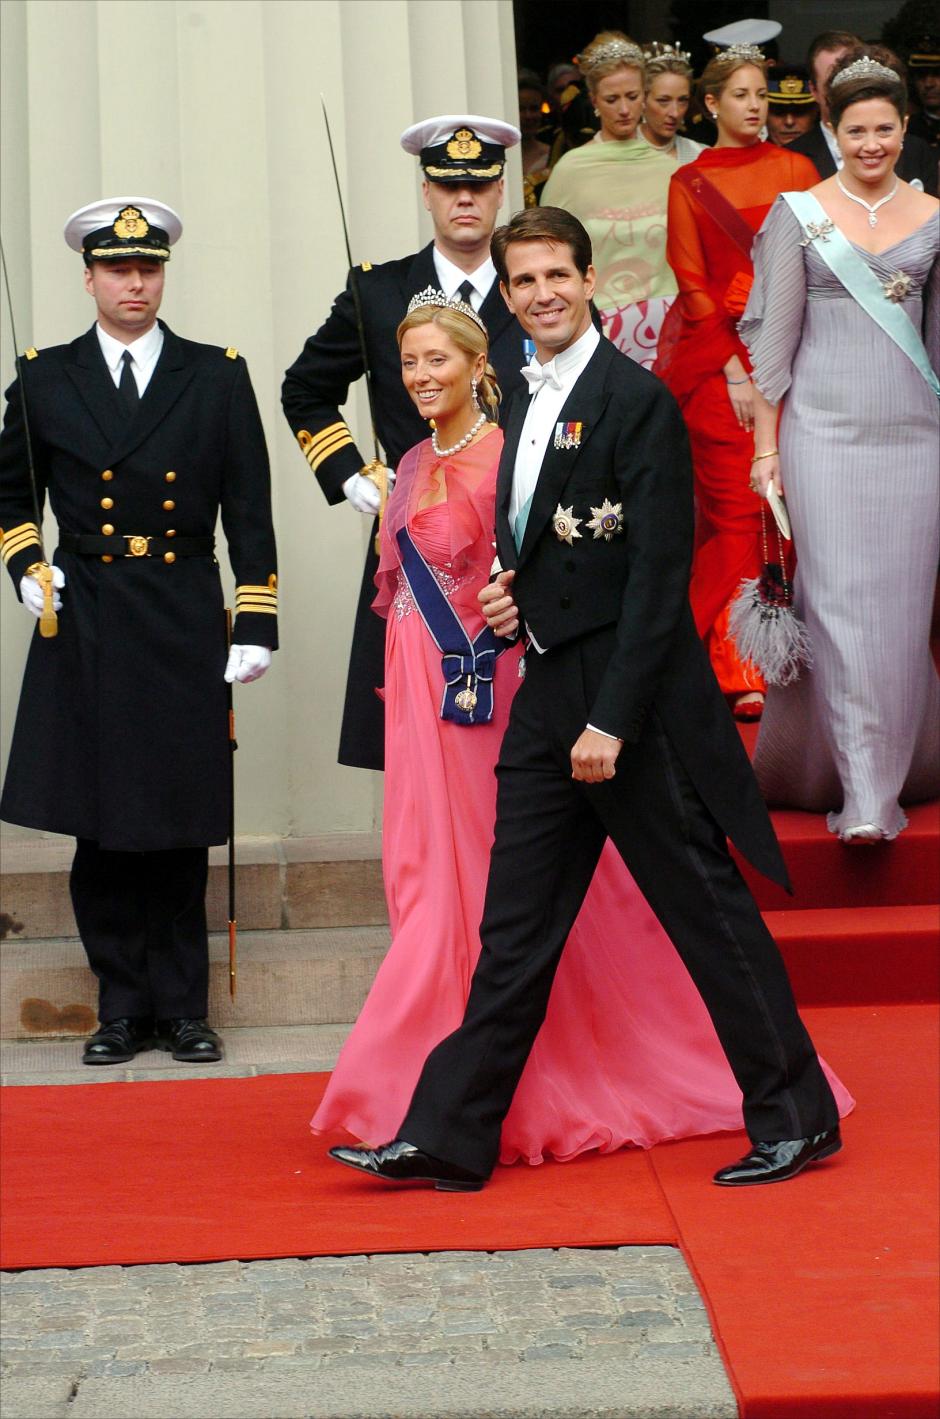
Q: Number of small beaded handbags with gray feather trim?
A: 1